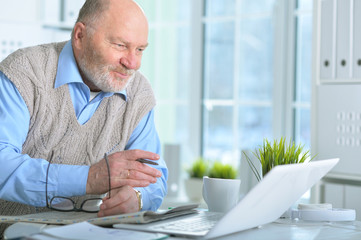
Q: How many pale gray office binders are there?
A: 3